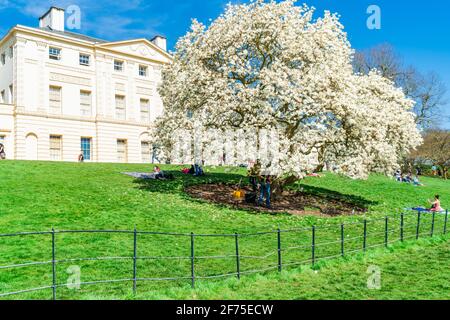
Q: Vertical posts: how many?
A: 13